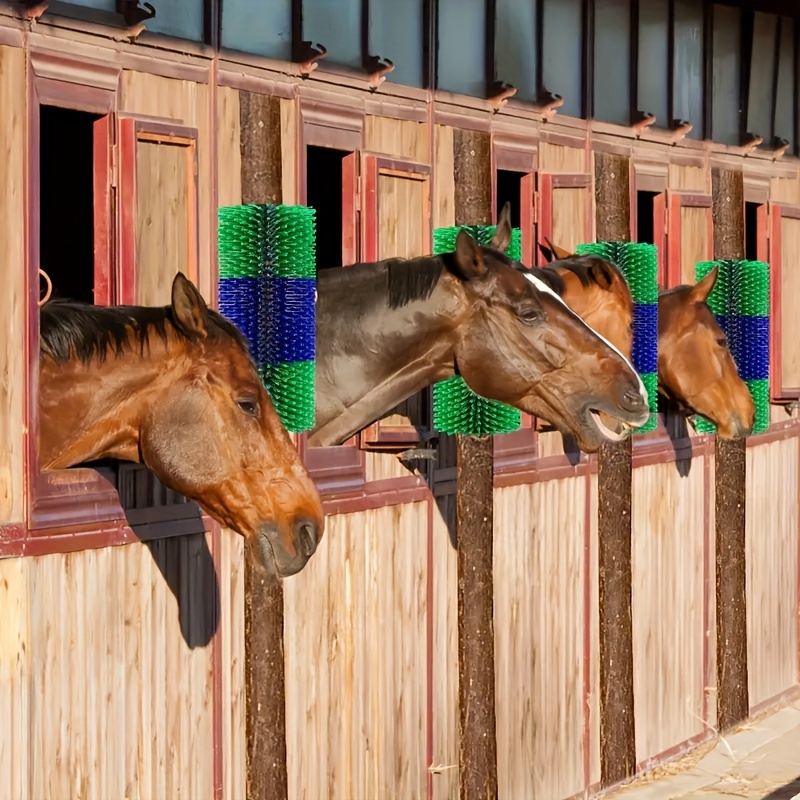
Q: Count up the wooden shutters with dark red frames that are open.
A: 5